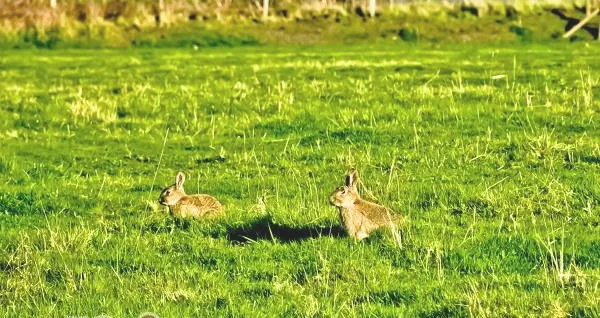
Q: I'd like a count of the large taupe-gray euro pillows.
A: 0